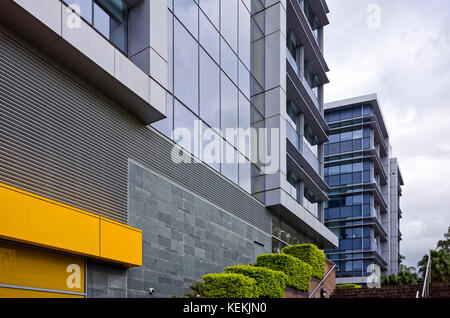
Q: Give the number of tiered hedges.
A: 4